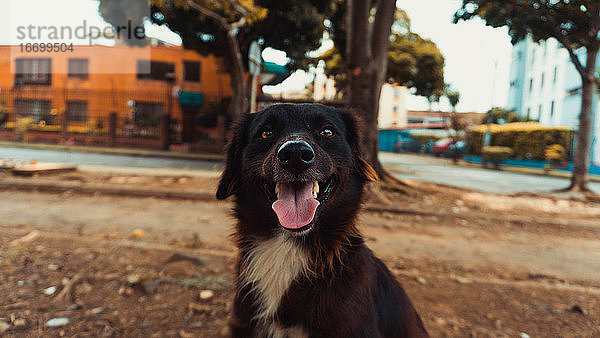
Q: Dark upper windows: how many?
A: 4